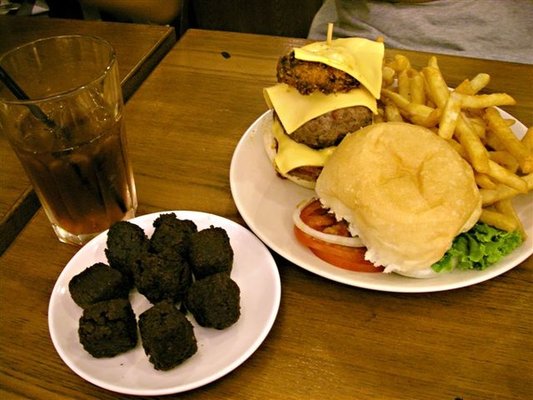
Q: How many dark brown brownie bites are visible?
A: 8